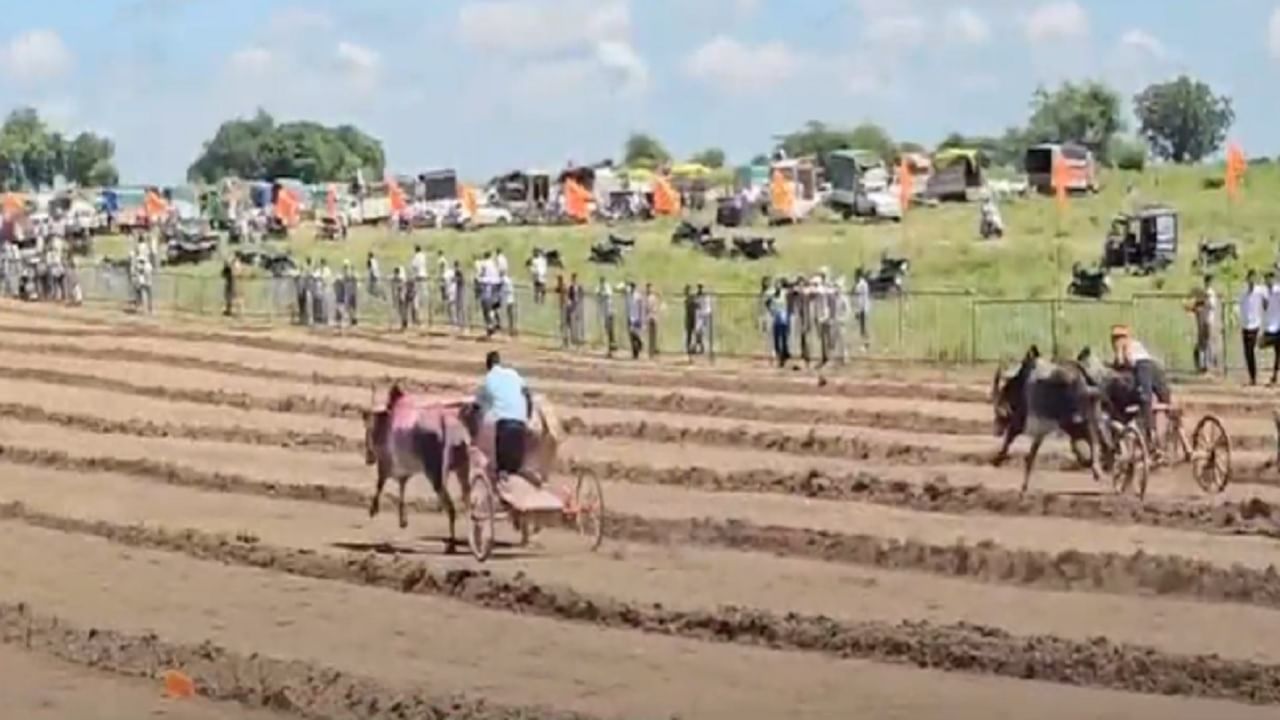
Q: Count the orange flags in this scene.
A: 13